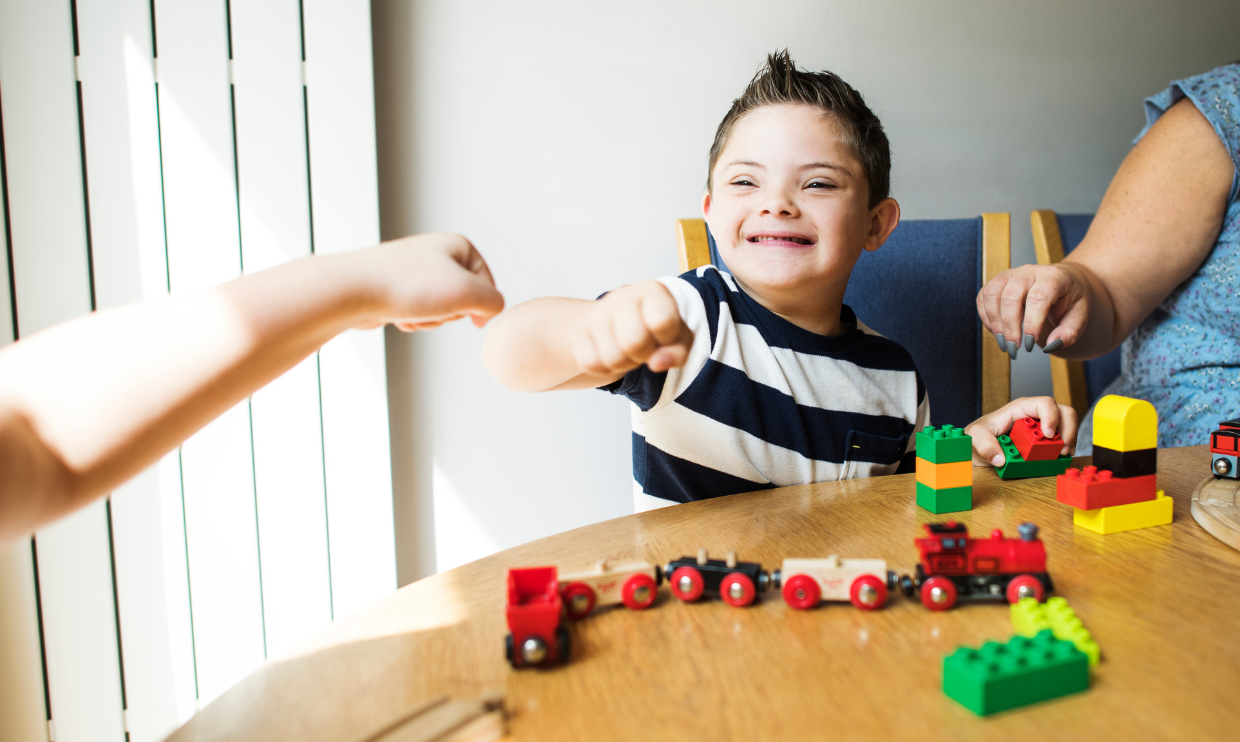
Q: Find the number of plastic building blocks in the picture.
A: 11